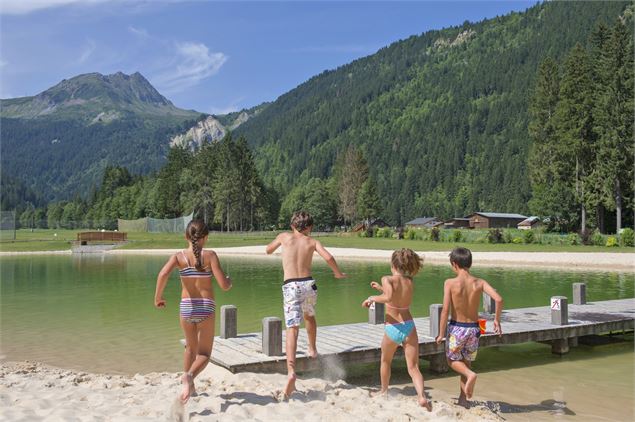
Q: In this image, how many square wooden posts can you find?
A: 7